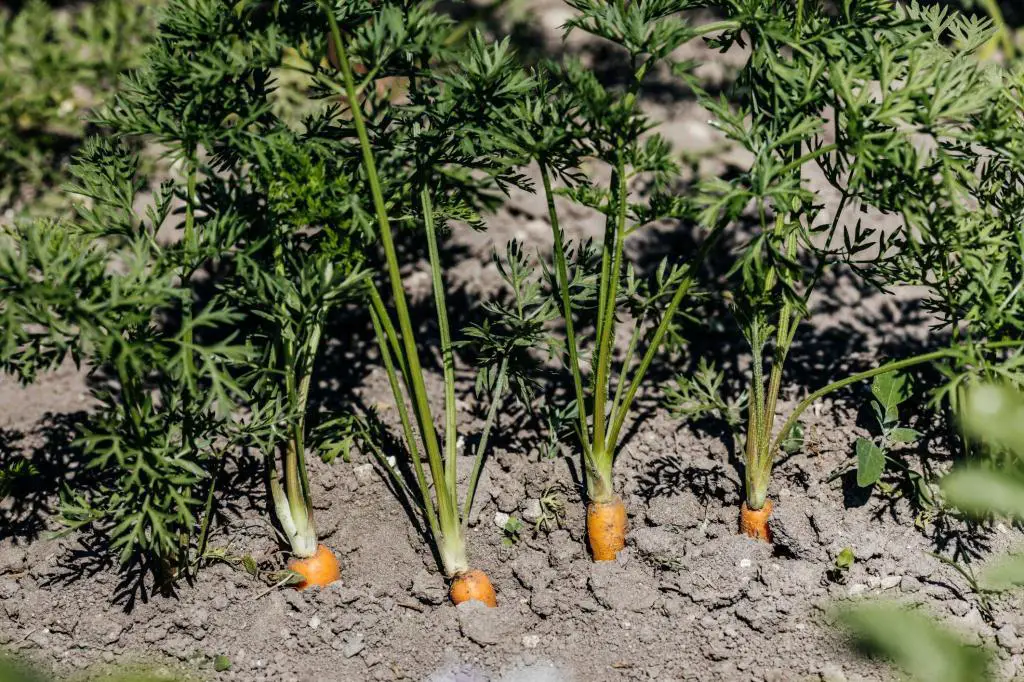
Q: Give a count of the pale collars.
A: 4